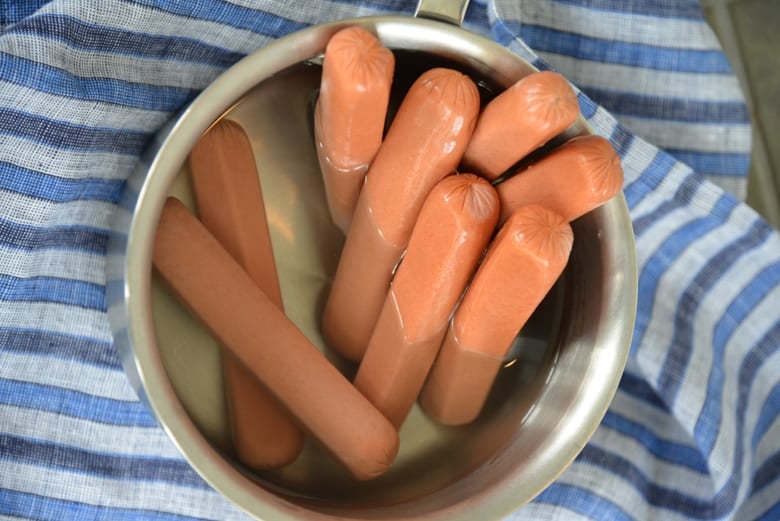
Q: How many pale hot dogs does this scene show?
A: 8